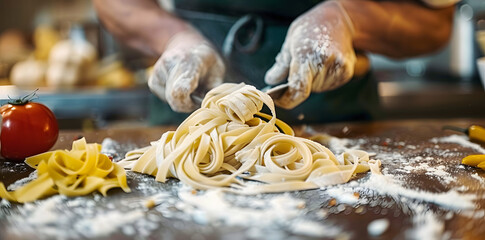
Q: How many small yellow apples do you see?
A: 0